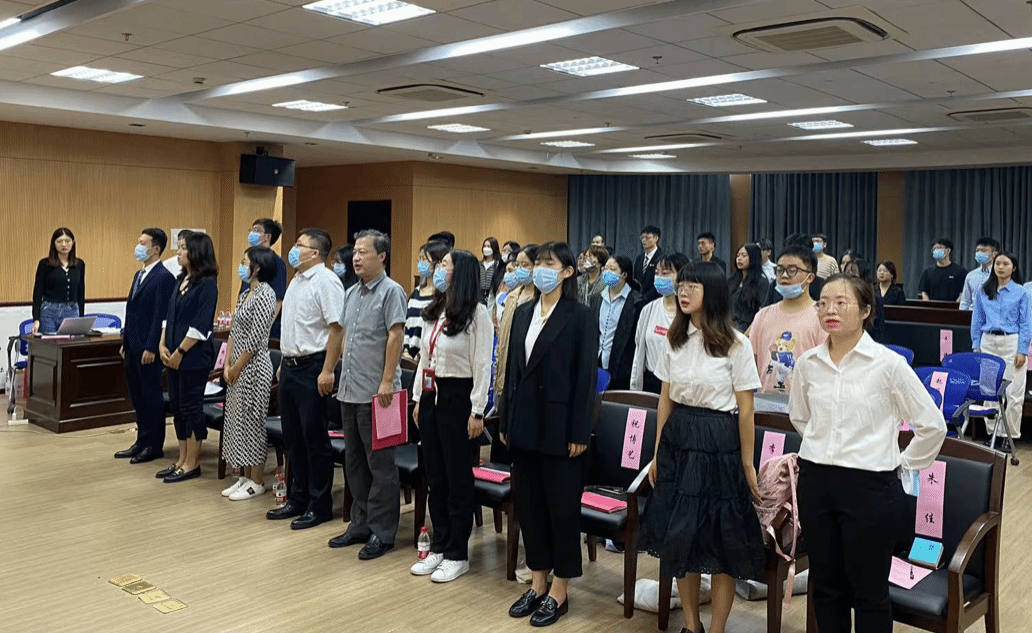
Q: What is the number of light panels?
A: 10